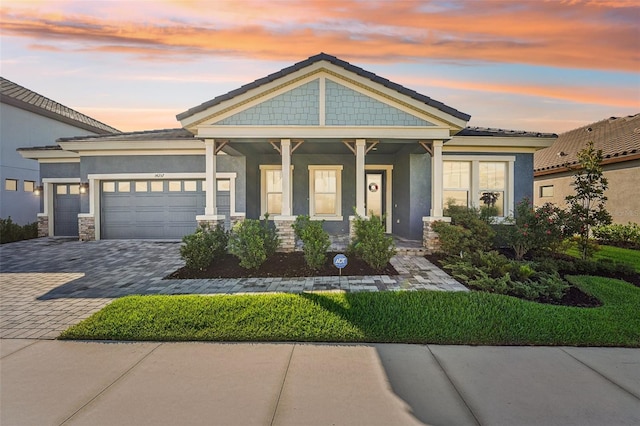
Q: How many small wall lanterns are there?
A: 2